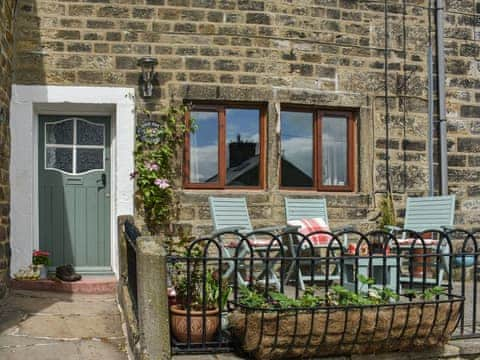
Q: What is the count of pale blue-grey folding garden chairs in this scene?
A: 3